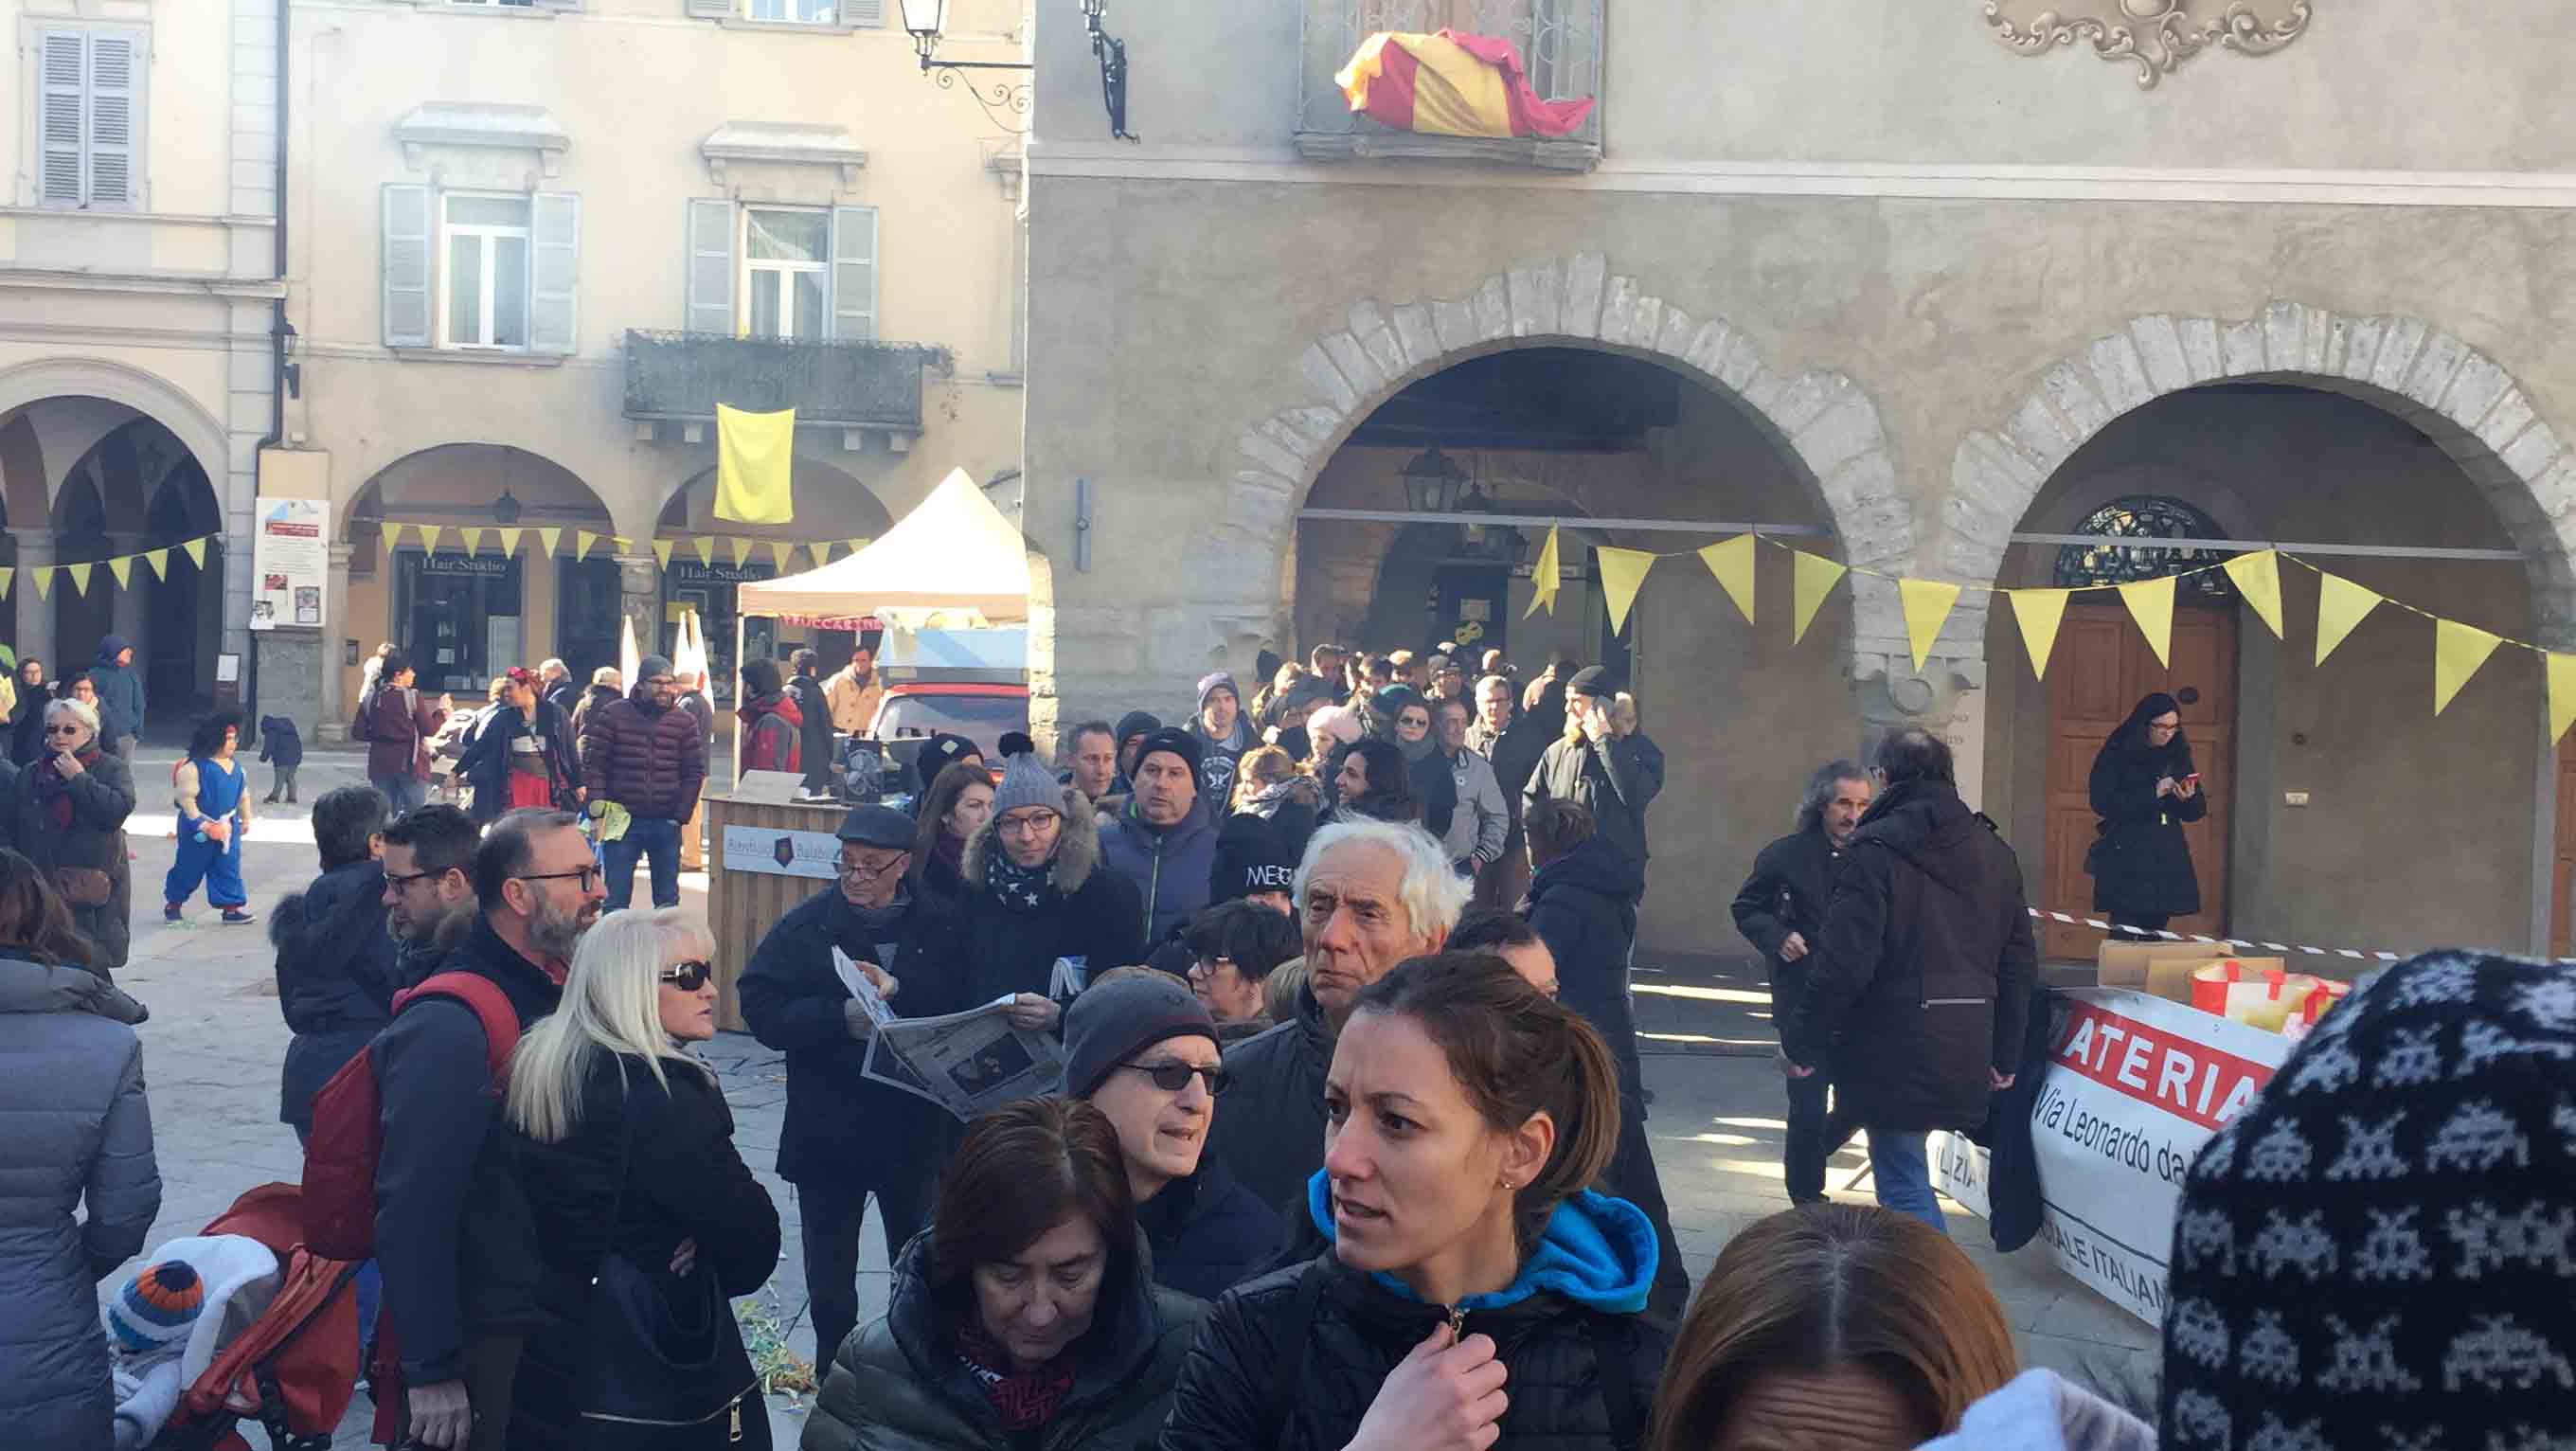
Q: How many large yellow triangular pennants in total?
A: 11